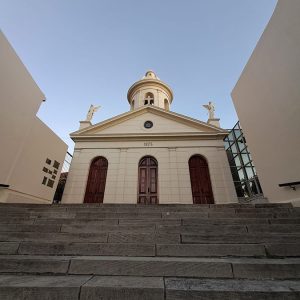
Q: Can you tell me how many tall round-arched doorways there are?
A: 3